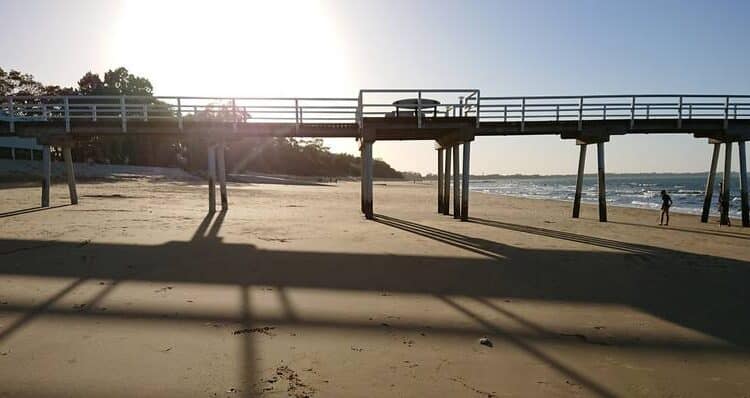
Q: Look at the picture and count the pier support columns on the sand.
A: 15